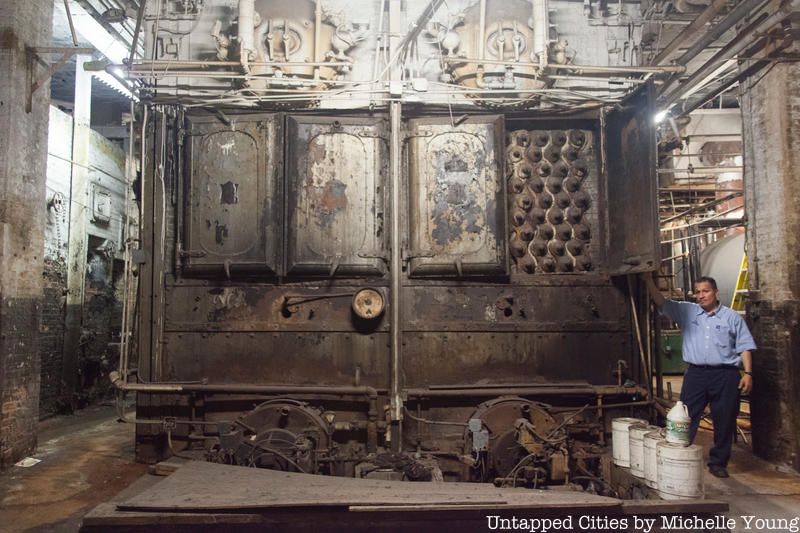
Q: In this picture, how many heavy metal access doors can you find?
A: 4